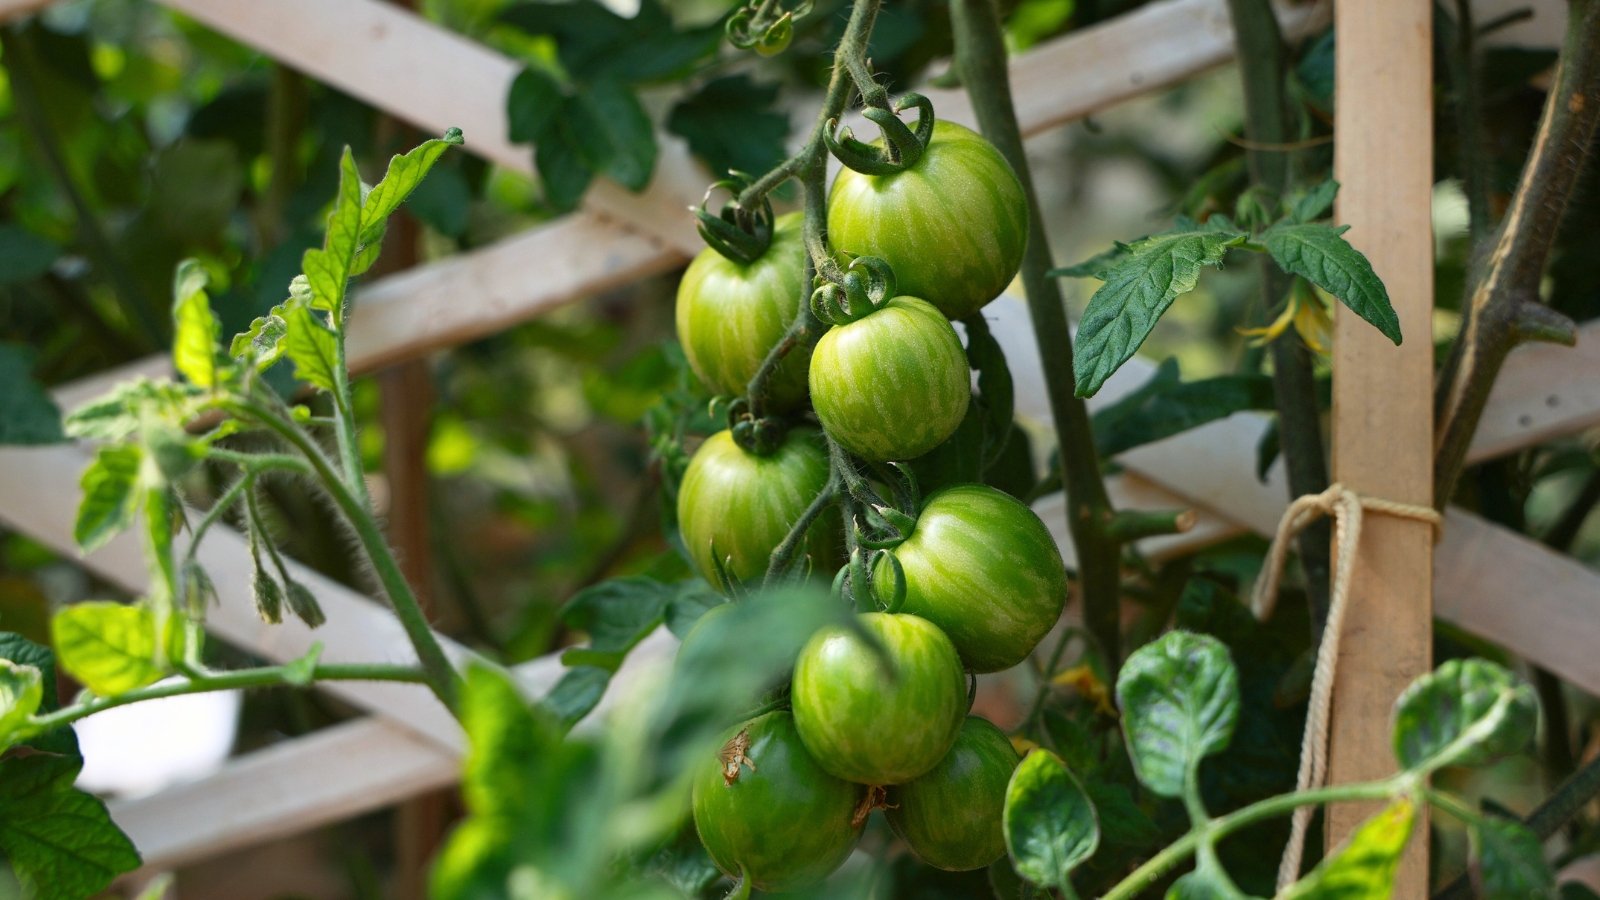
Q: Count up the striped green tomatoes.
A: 8